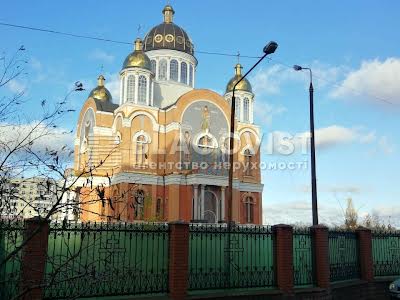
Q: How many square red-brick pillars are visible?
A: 5